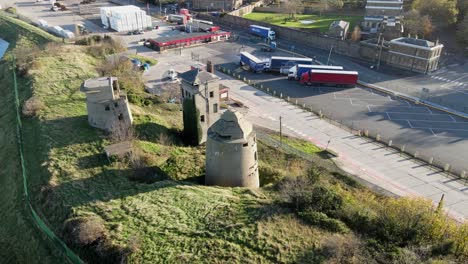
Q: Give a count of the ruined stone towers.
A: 3